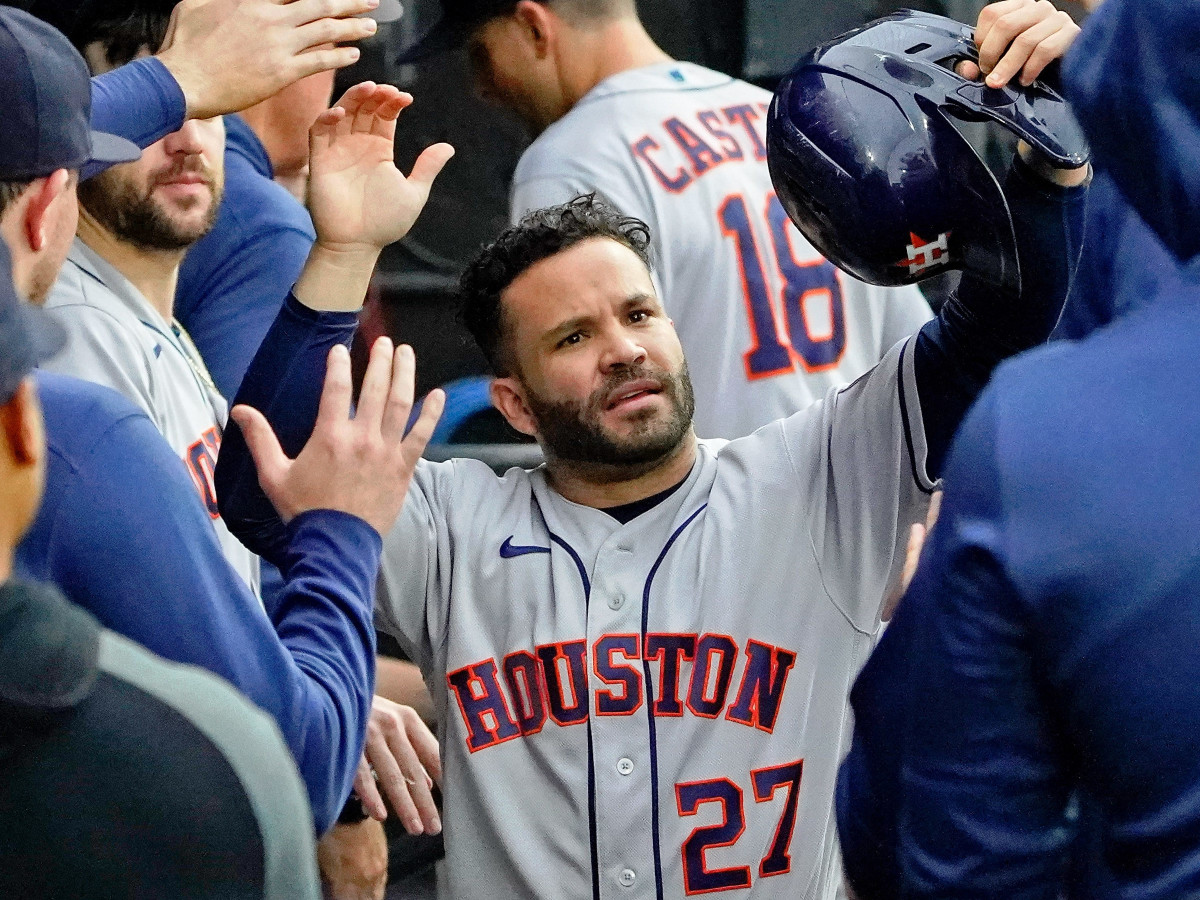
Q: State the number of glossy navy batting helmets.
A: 1